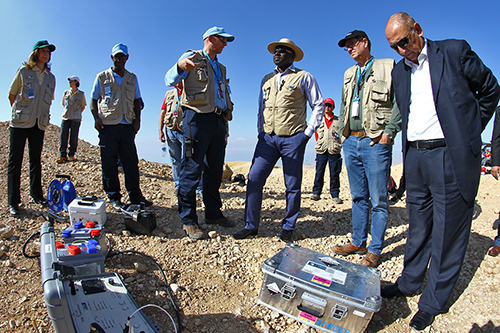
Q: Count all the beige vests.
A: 8